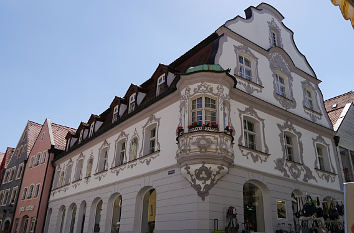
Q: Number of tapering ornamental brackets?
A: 1